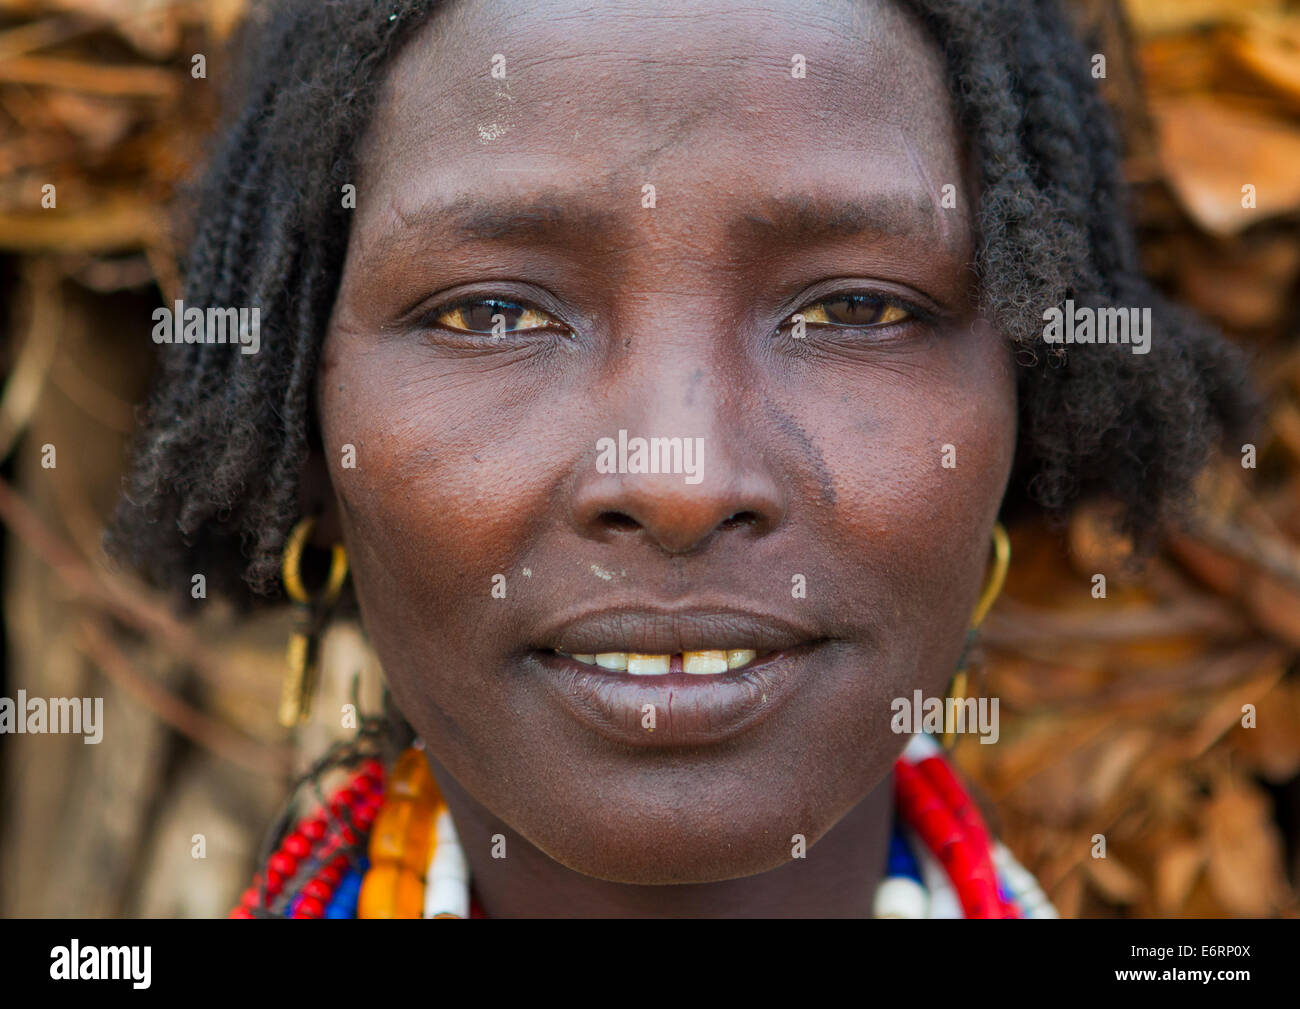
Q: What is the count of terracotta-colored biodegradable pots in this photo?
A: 0